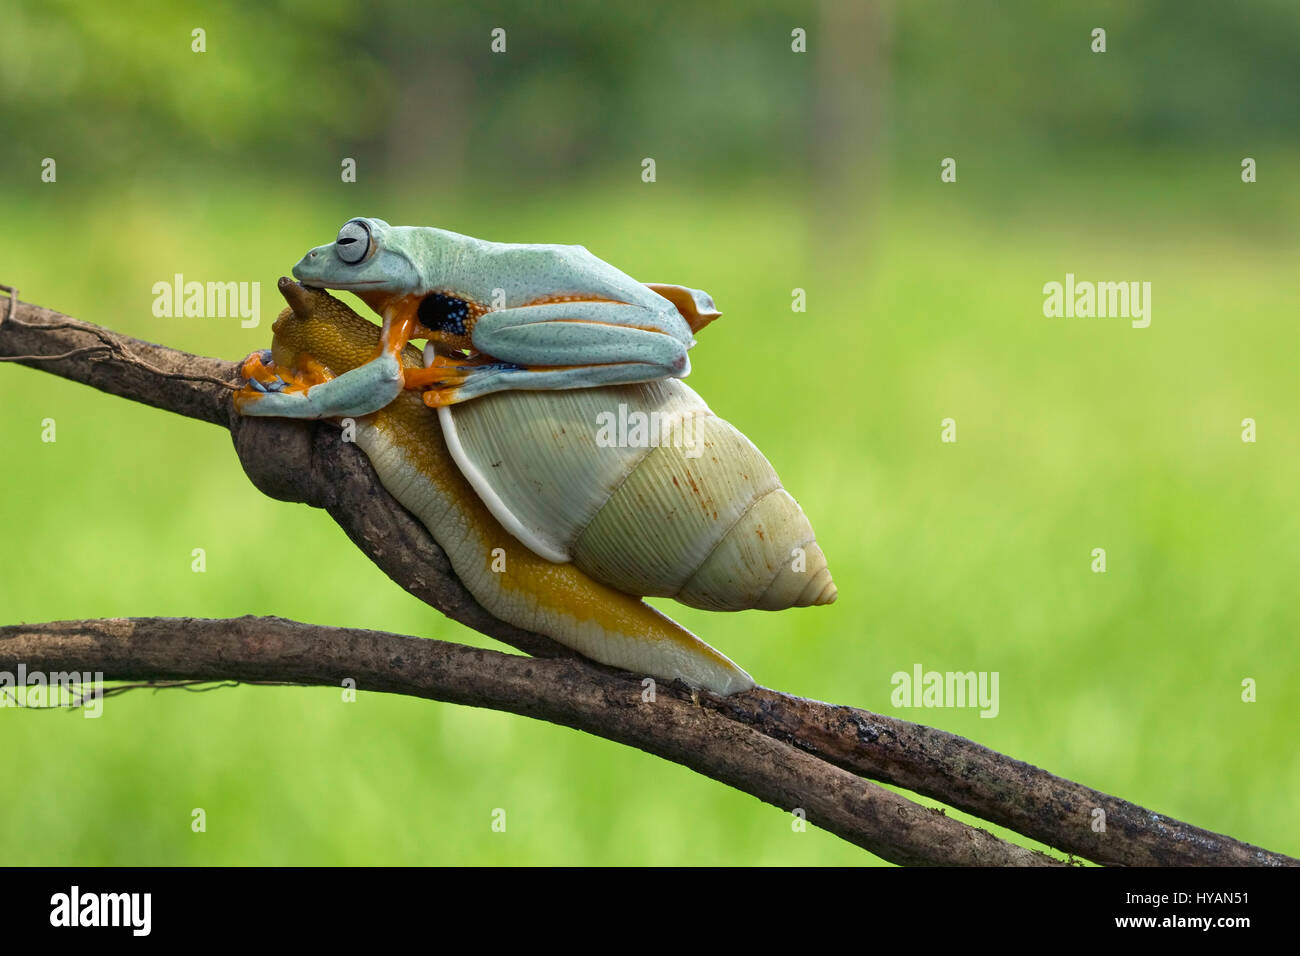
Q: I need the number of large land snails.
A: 1